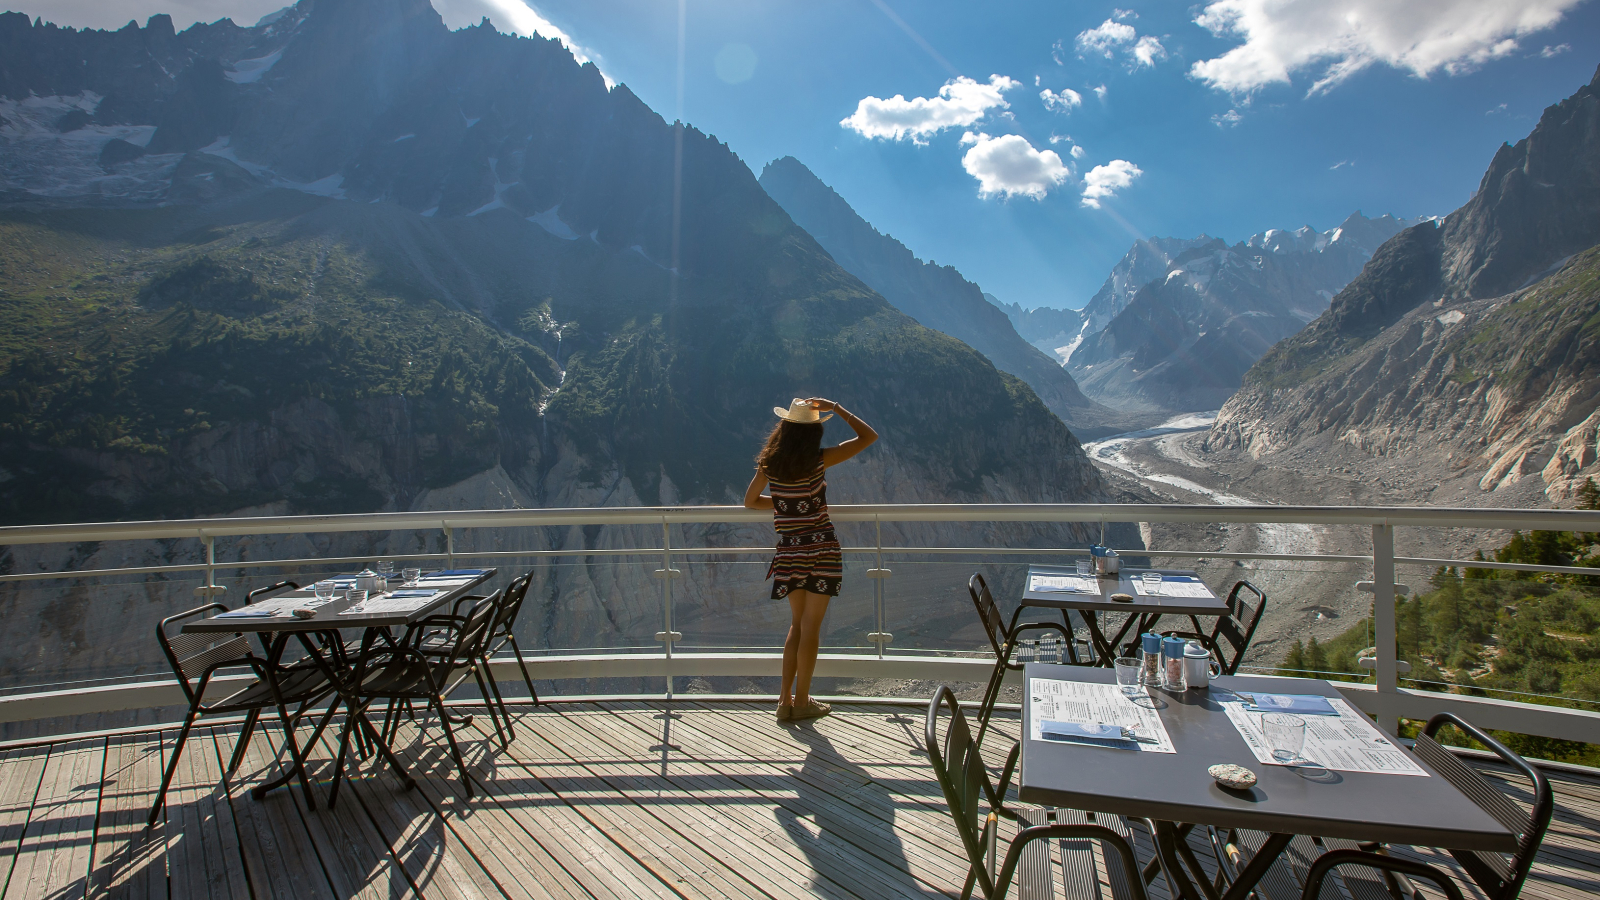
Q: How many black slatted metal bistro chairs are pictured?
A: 8